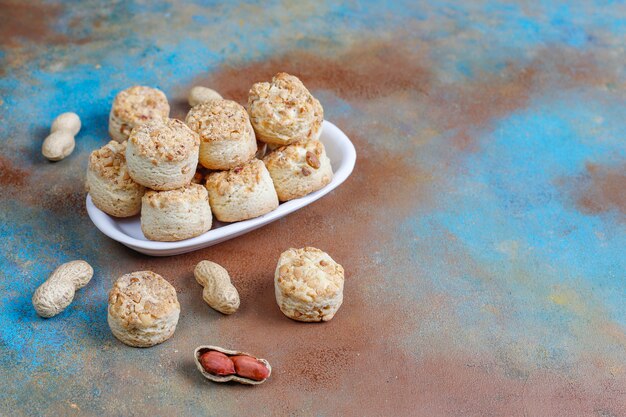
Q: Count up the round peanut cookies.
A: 10